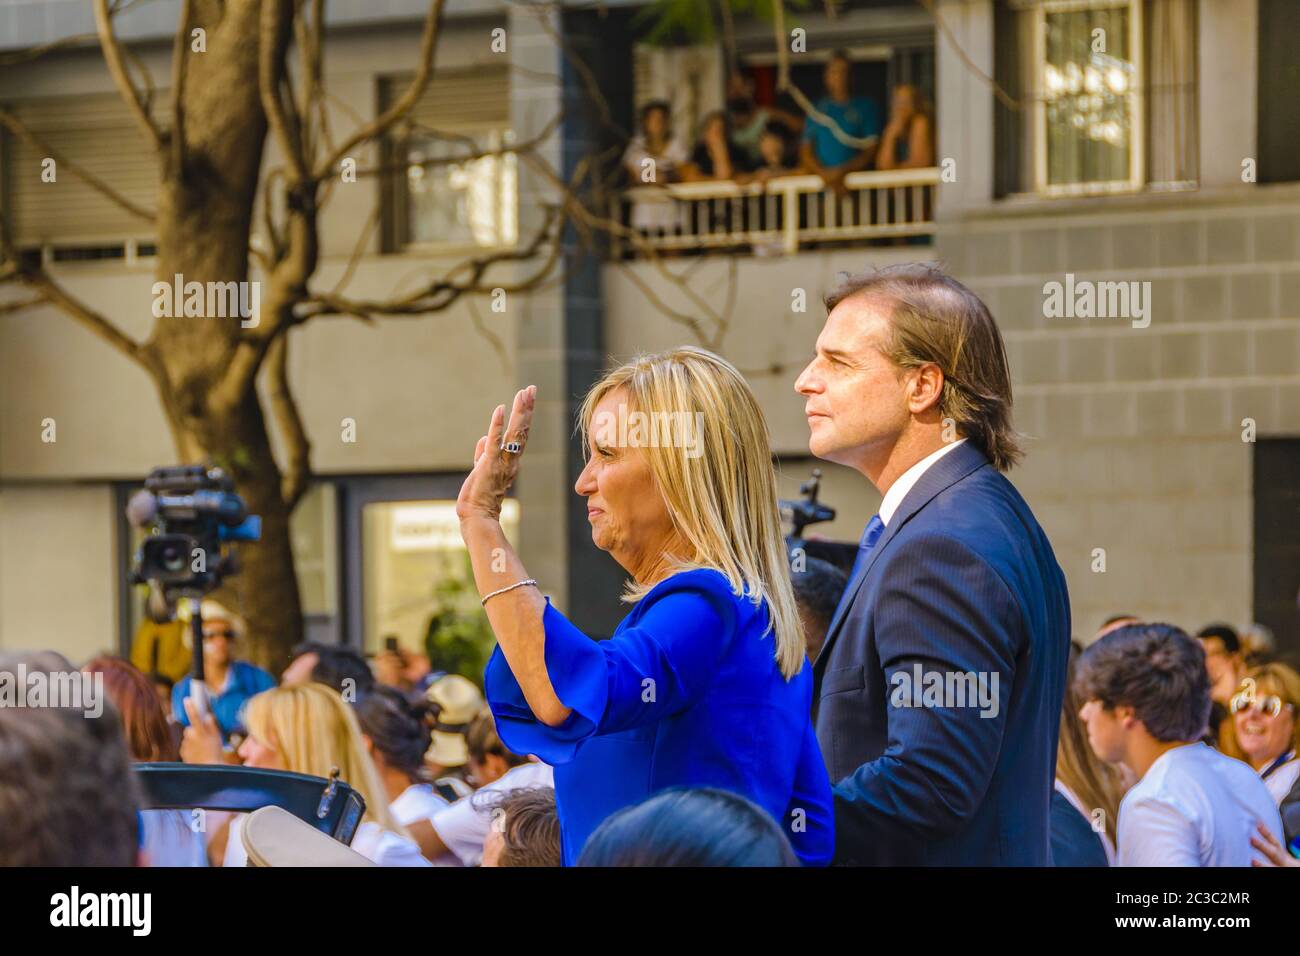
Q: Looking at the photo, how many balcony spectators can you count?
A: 6